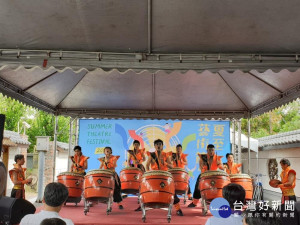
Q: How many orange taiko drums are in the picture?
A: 7